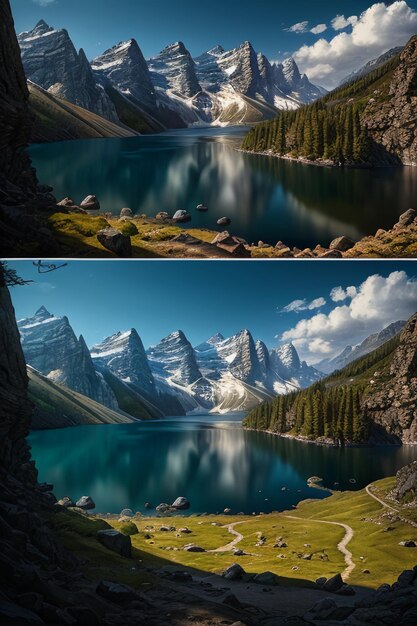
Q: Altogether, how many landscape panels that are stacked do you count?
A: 2